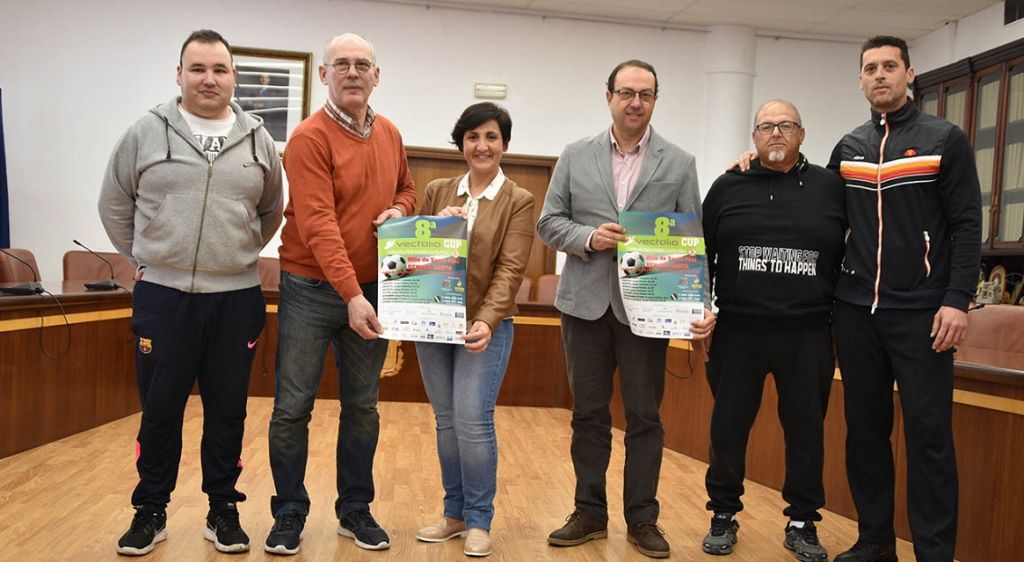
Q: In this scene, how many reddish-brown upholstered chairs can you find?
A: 6